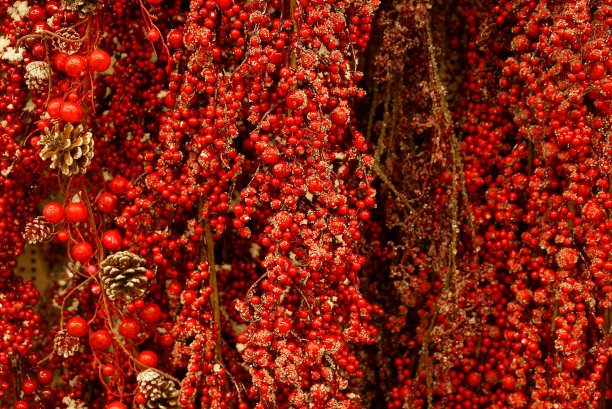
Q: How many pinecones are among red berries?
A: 8